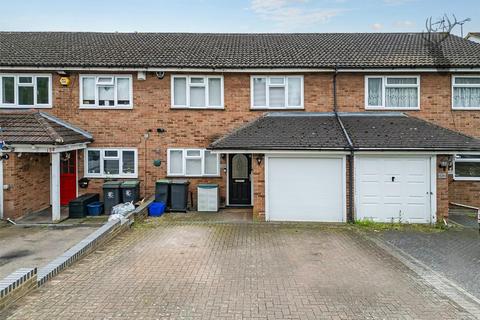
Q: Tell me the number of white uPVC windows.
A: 9